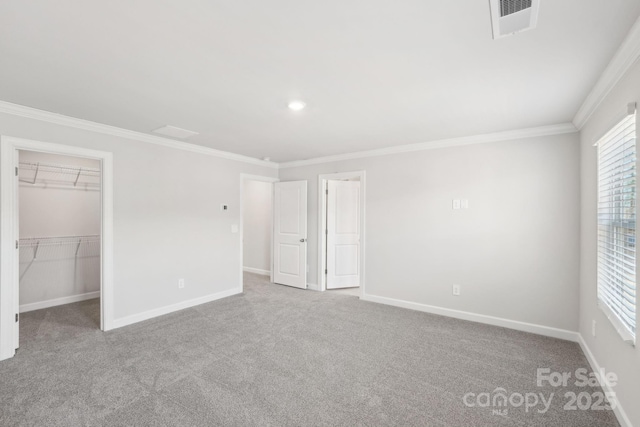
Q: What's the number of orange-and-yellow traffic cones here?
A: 0